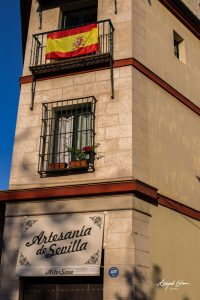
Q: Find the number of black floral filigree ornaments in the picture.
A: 4